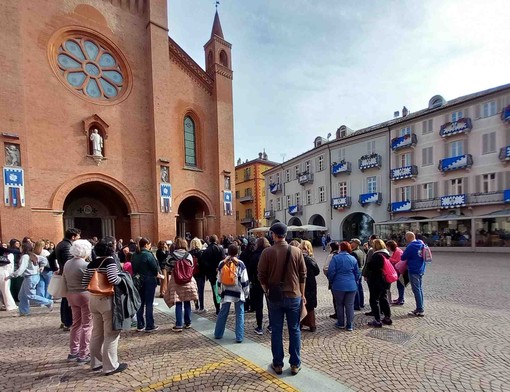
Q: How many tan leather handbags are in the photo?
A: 1